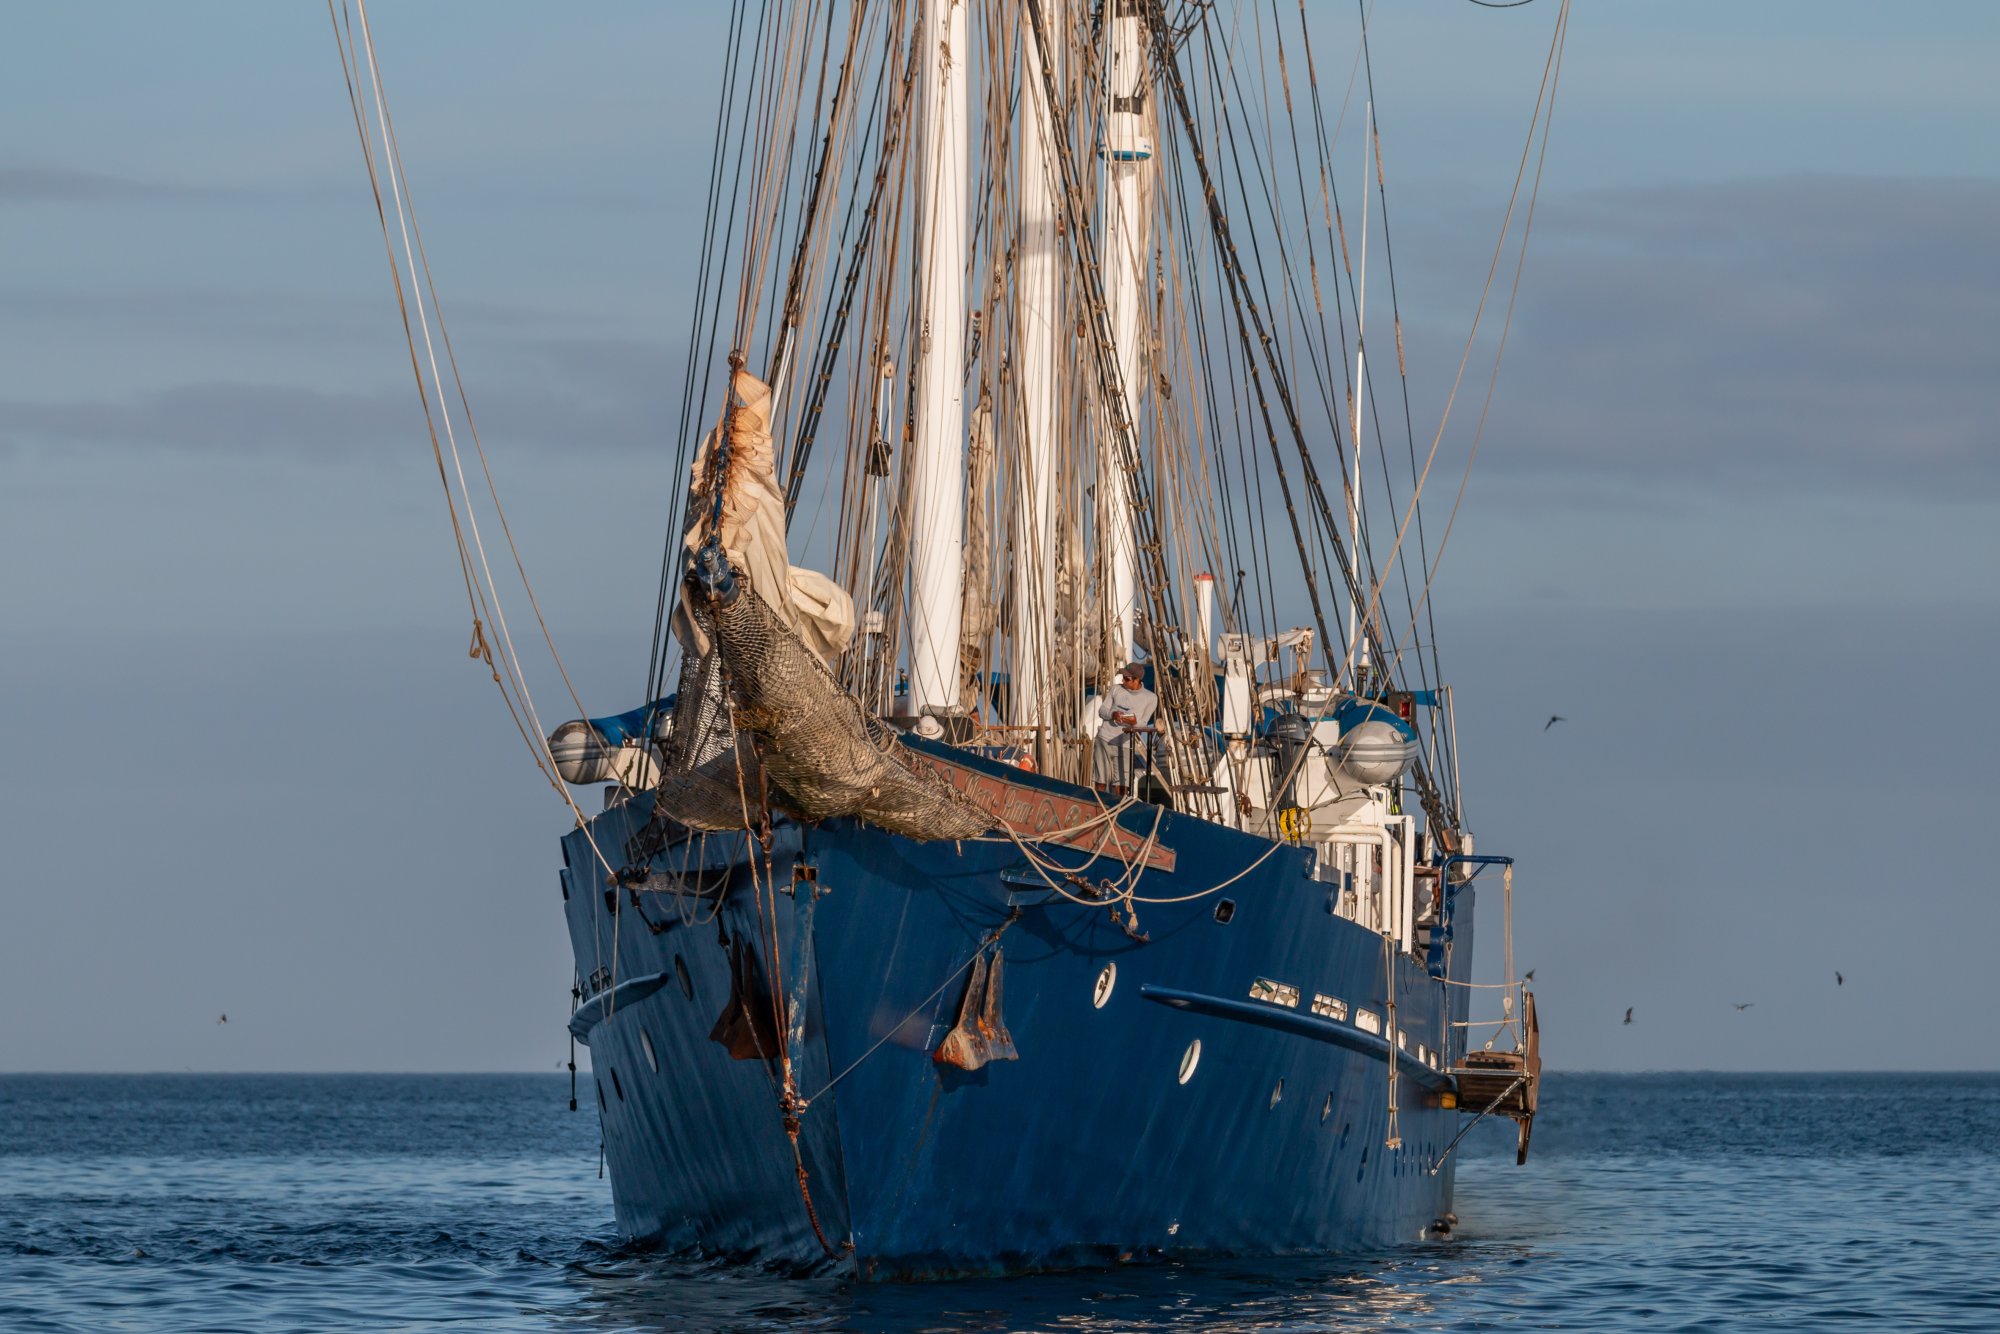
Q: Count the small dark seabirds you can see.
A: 6